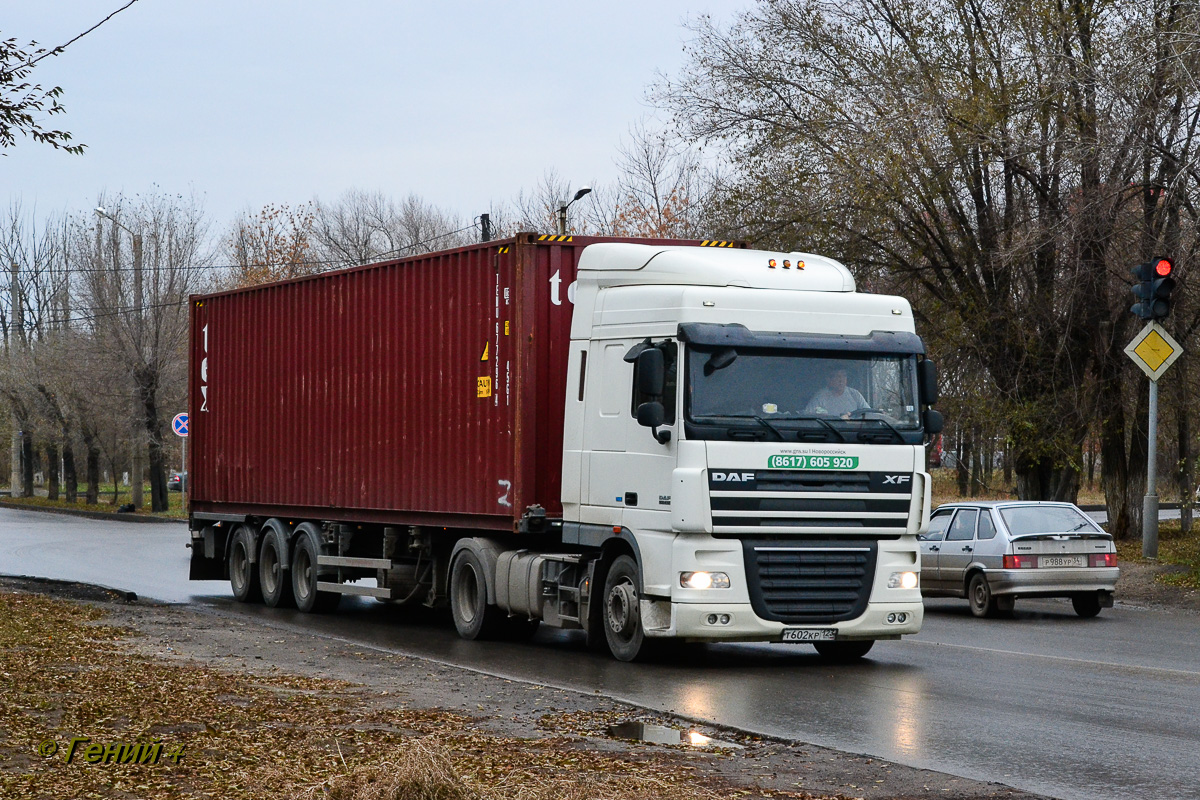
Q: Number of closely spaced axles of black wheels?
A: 3